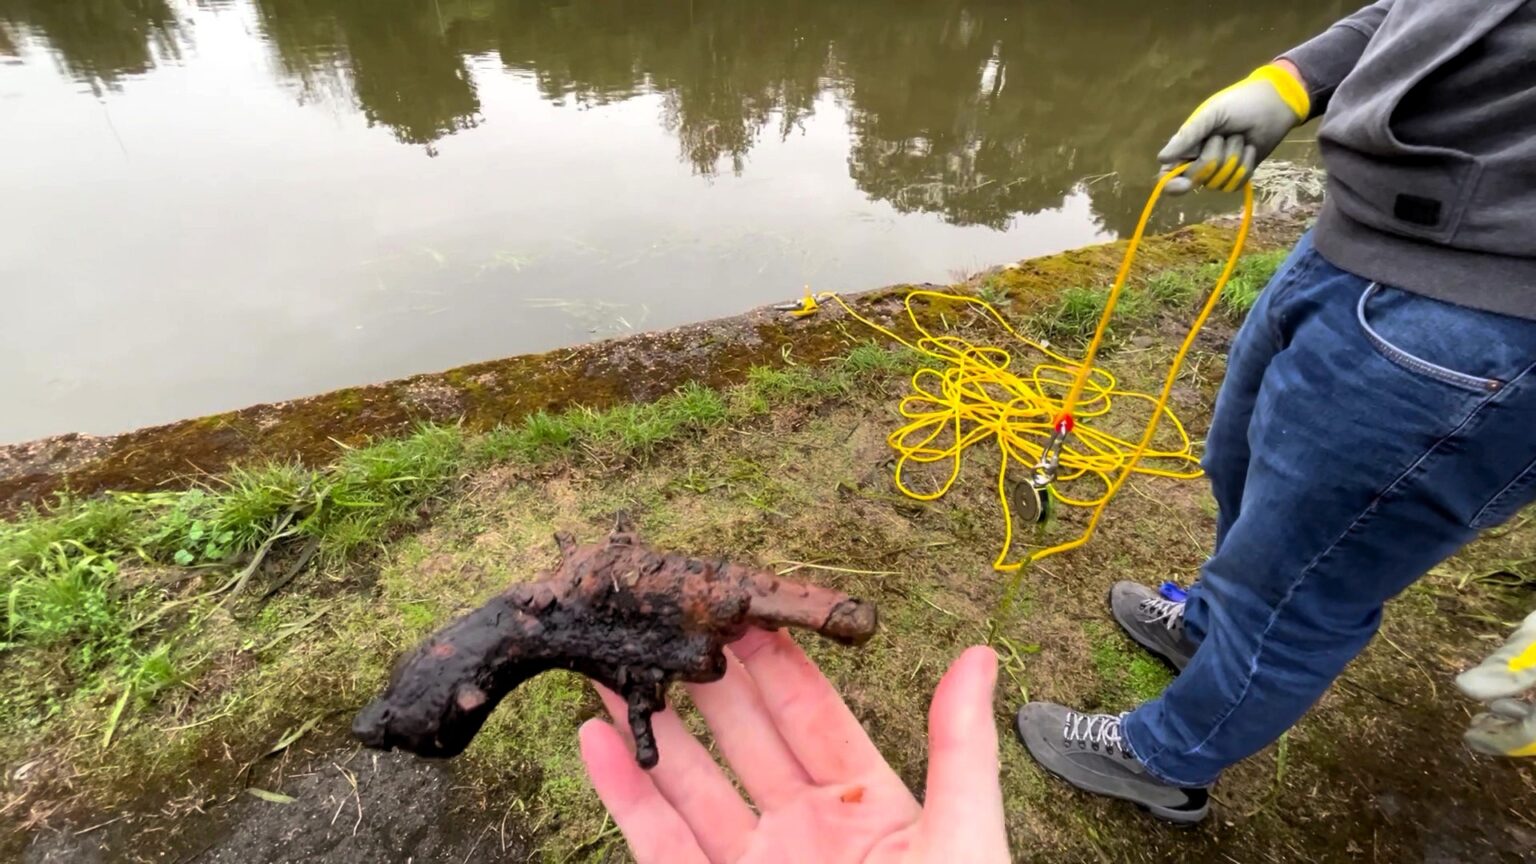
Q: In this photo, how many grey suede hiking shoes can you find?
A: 2